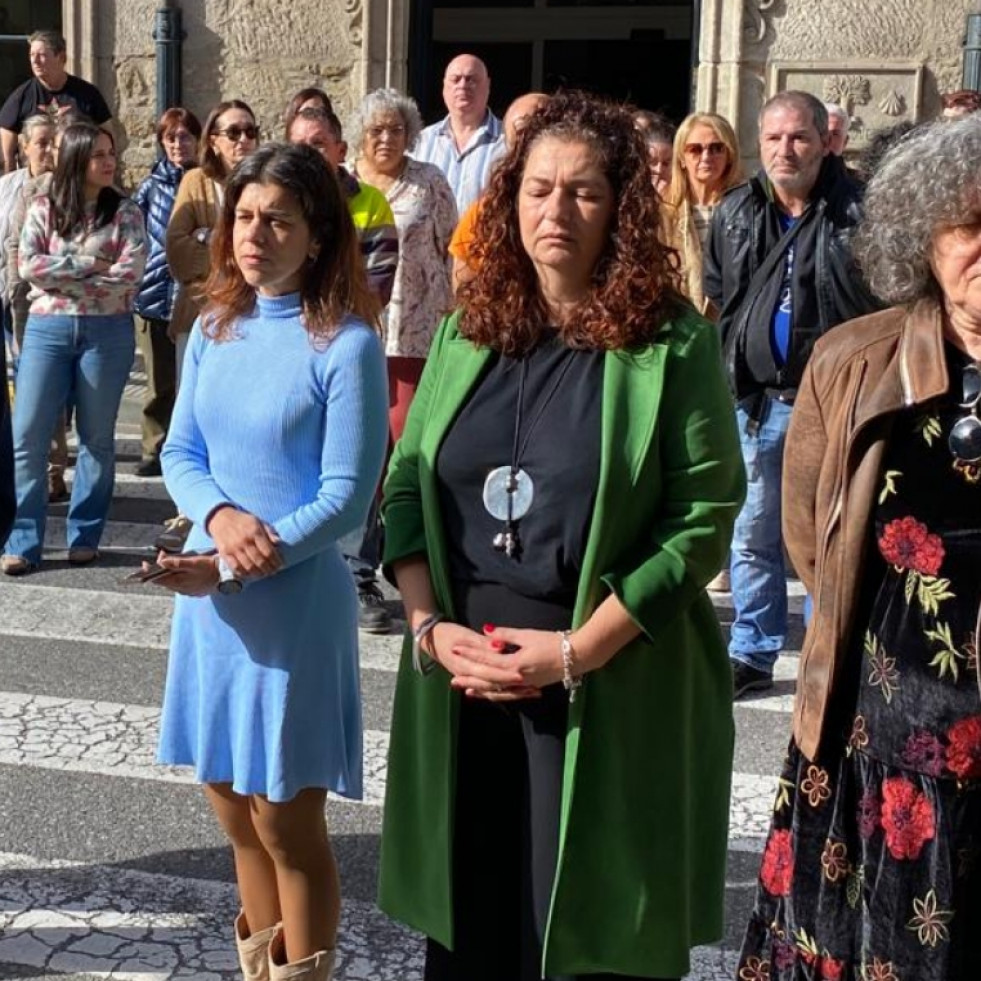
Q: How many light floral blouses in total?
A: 2